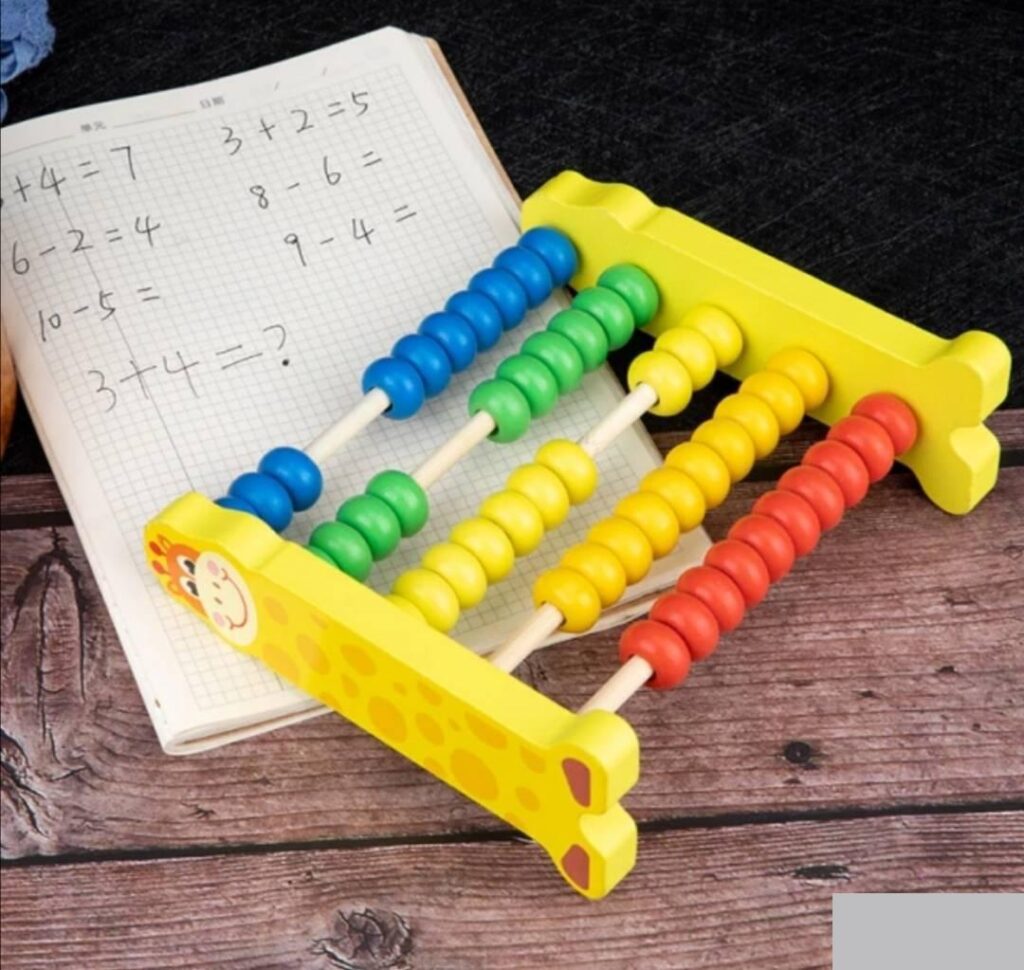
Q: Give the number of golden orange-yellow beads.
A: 10